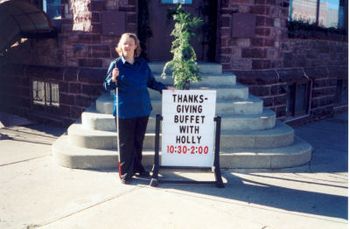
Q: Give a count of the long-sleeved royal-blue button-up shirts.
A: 1